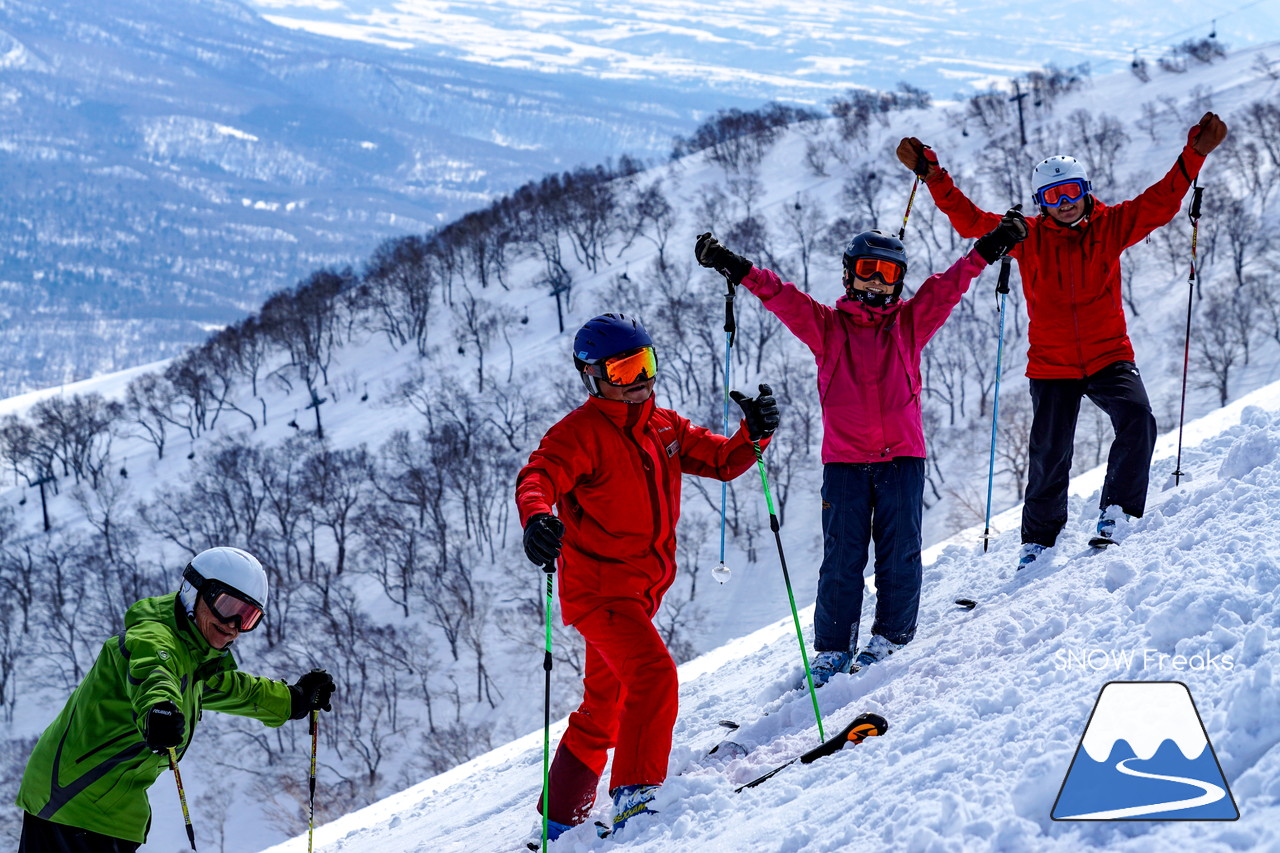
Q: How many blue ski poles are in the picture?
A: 2